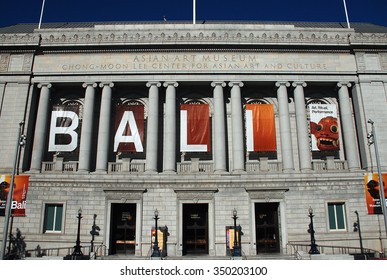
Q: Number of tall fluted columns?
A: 10